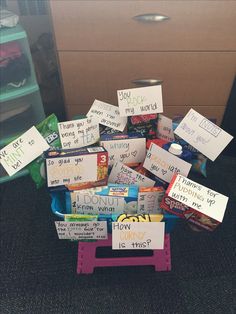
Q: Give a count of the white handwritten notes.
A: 15